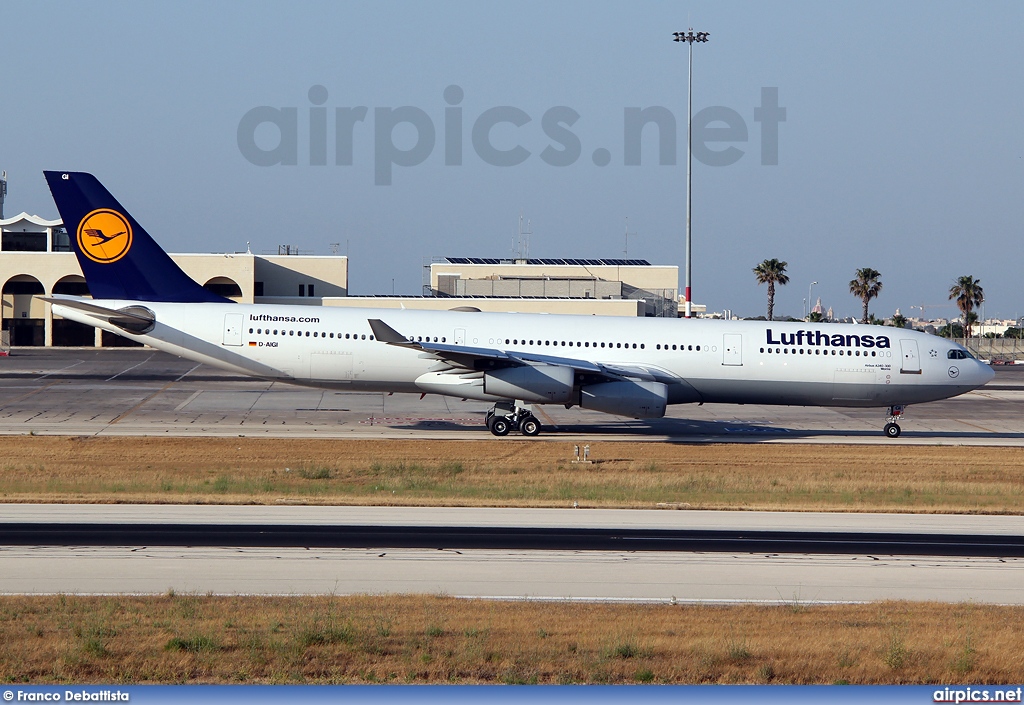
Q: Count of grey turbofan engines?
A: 2